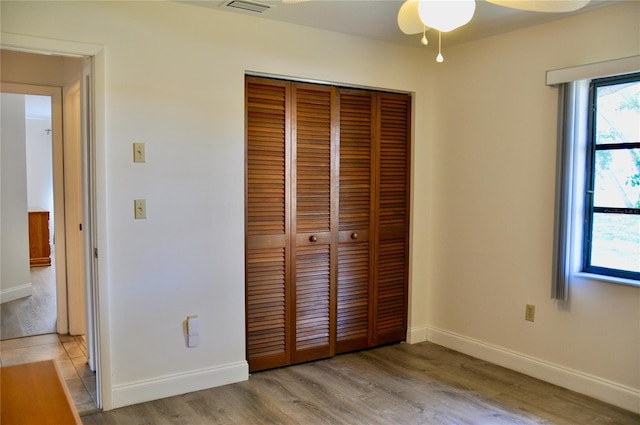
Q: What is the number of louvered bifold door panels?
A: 4